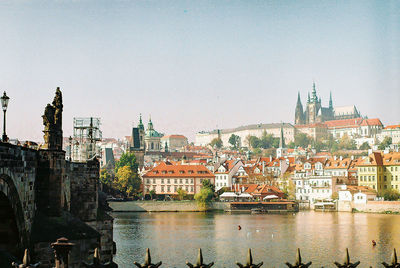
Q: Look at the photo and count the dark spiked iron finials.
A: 8